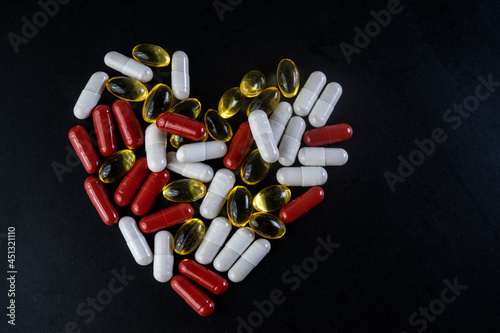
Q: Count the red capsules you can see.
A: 13